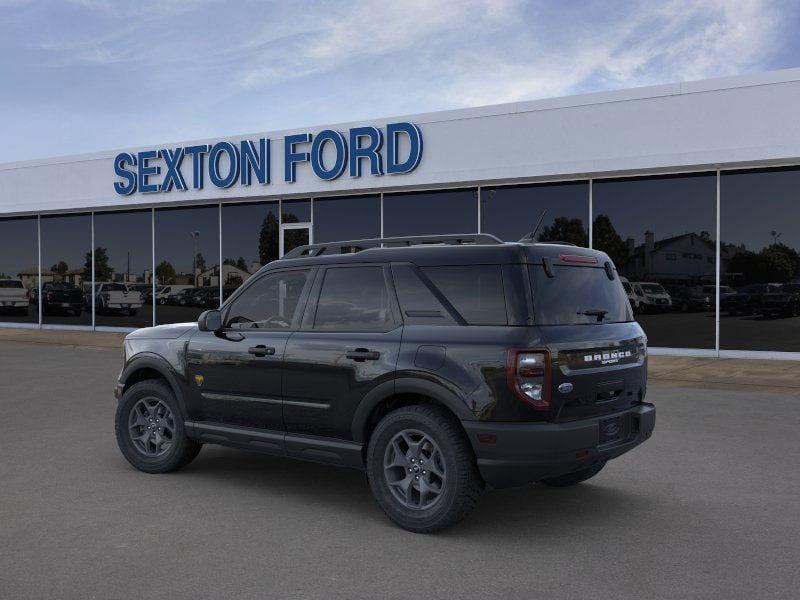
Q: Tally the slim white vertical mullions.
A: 10